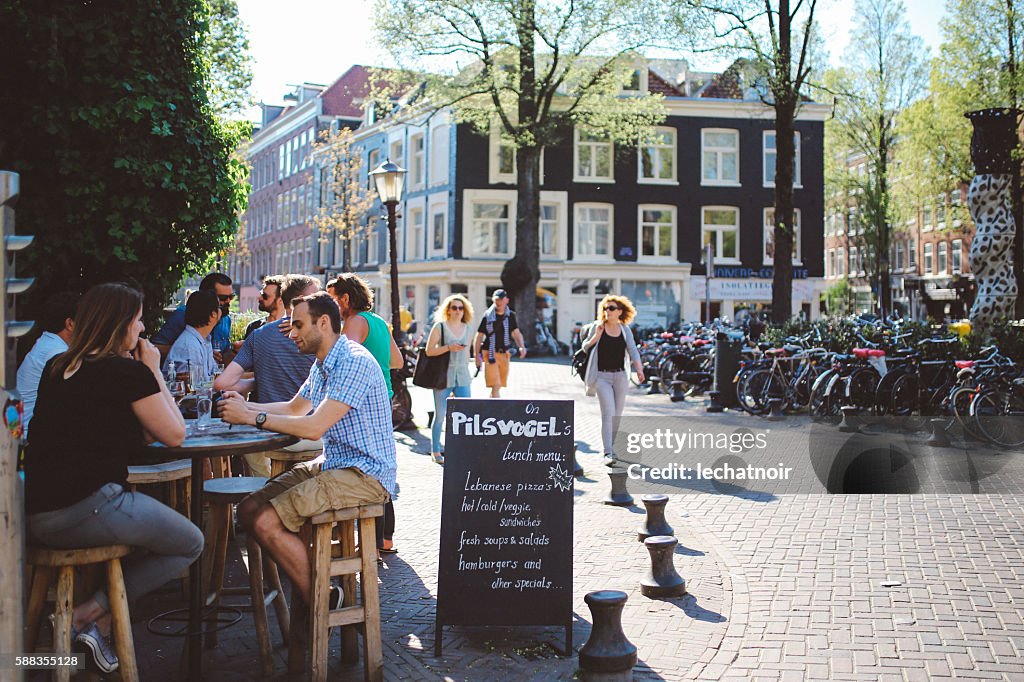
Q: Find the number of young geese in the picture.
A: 0